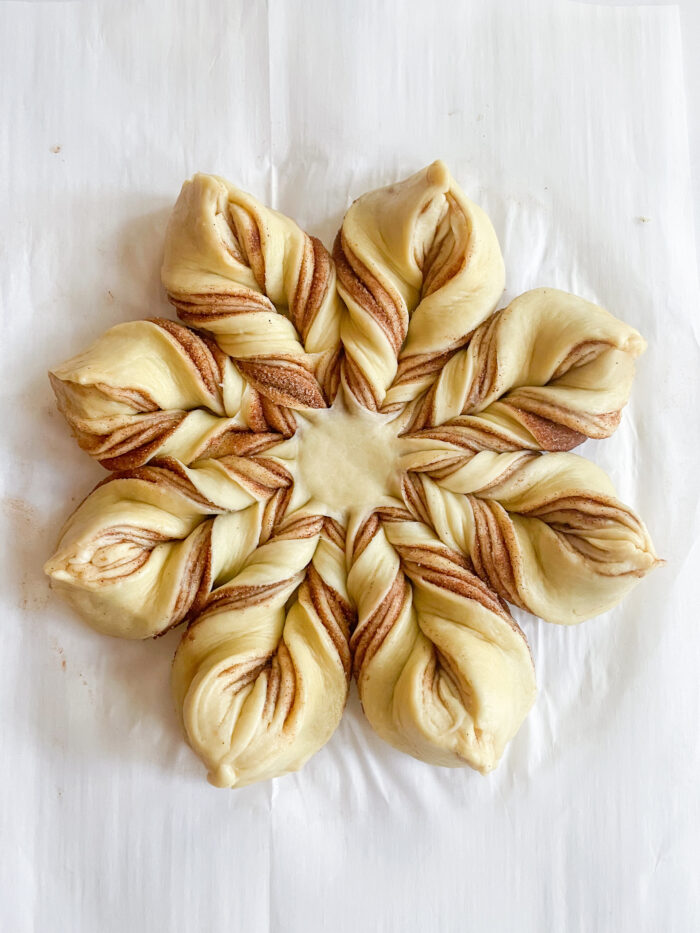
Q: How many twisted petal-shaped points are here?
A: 8